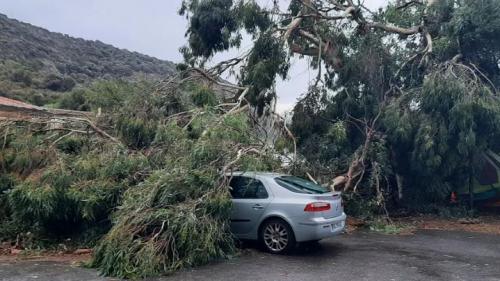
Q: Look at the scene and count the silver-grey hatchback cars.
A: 1